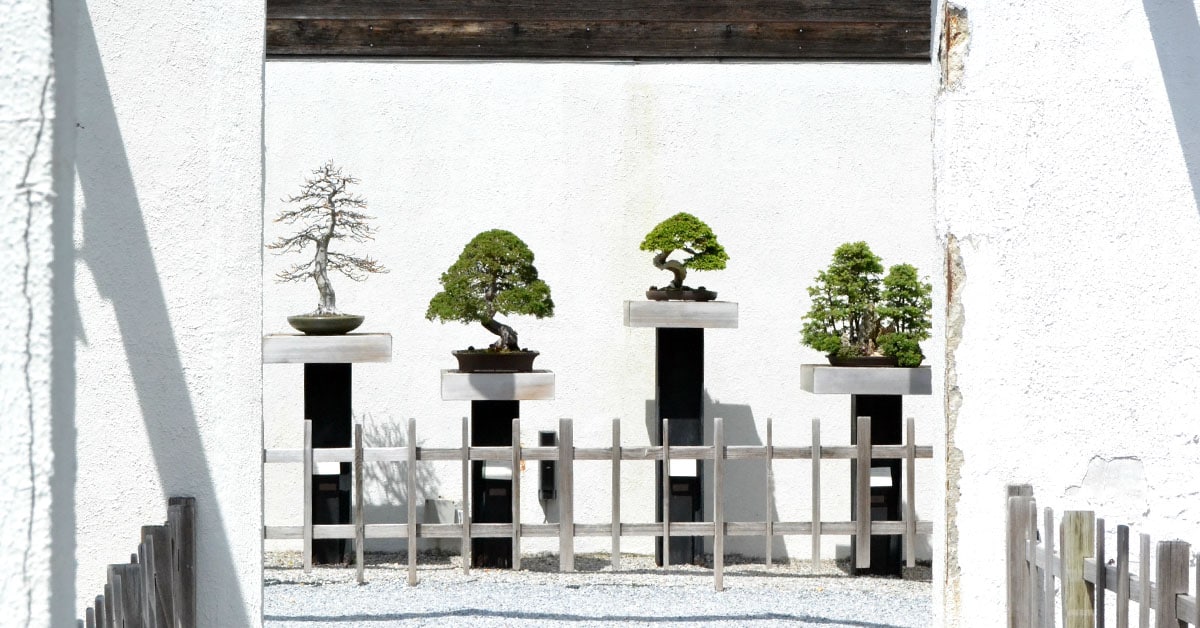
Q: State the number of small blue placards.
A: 0